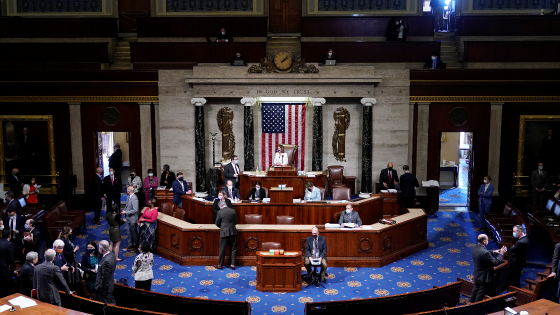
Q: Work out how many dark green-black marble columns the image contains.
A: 4